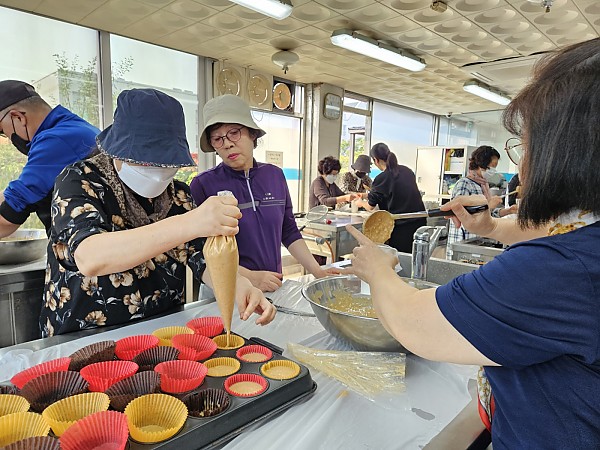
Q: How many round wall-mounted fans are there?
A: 3